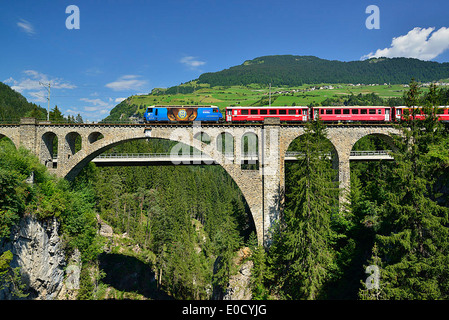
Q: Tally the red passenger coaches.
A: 3